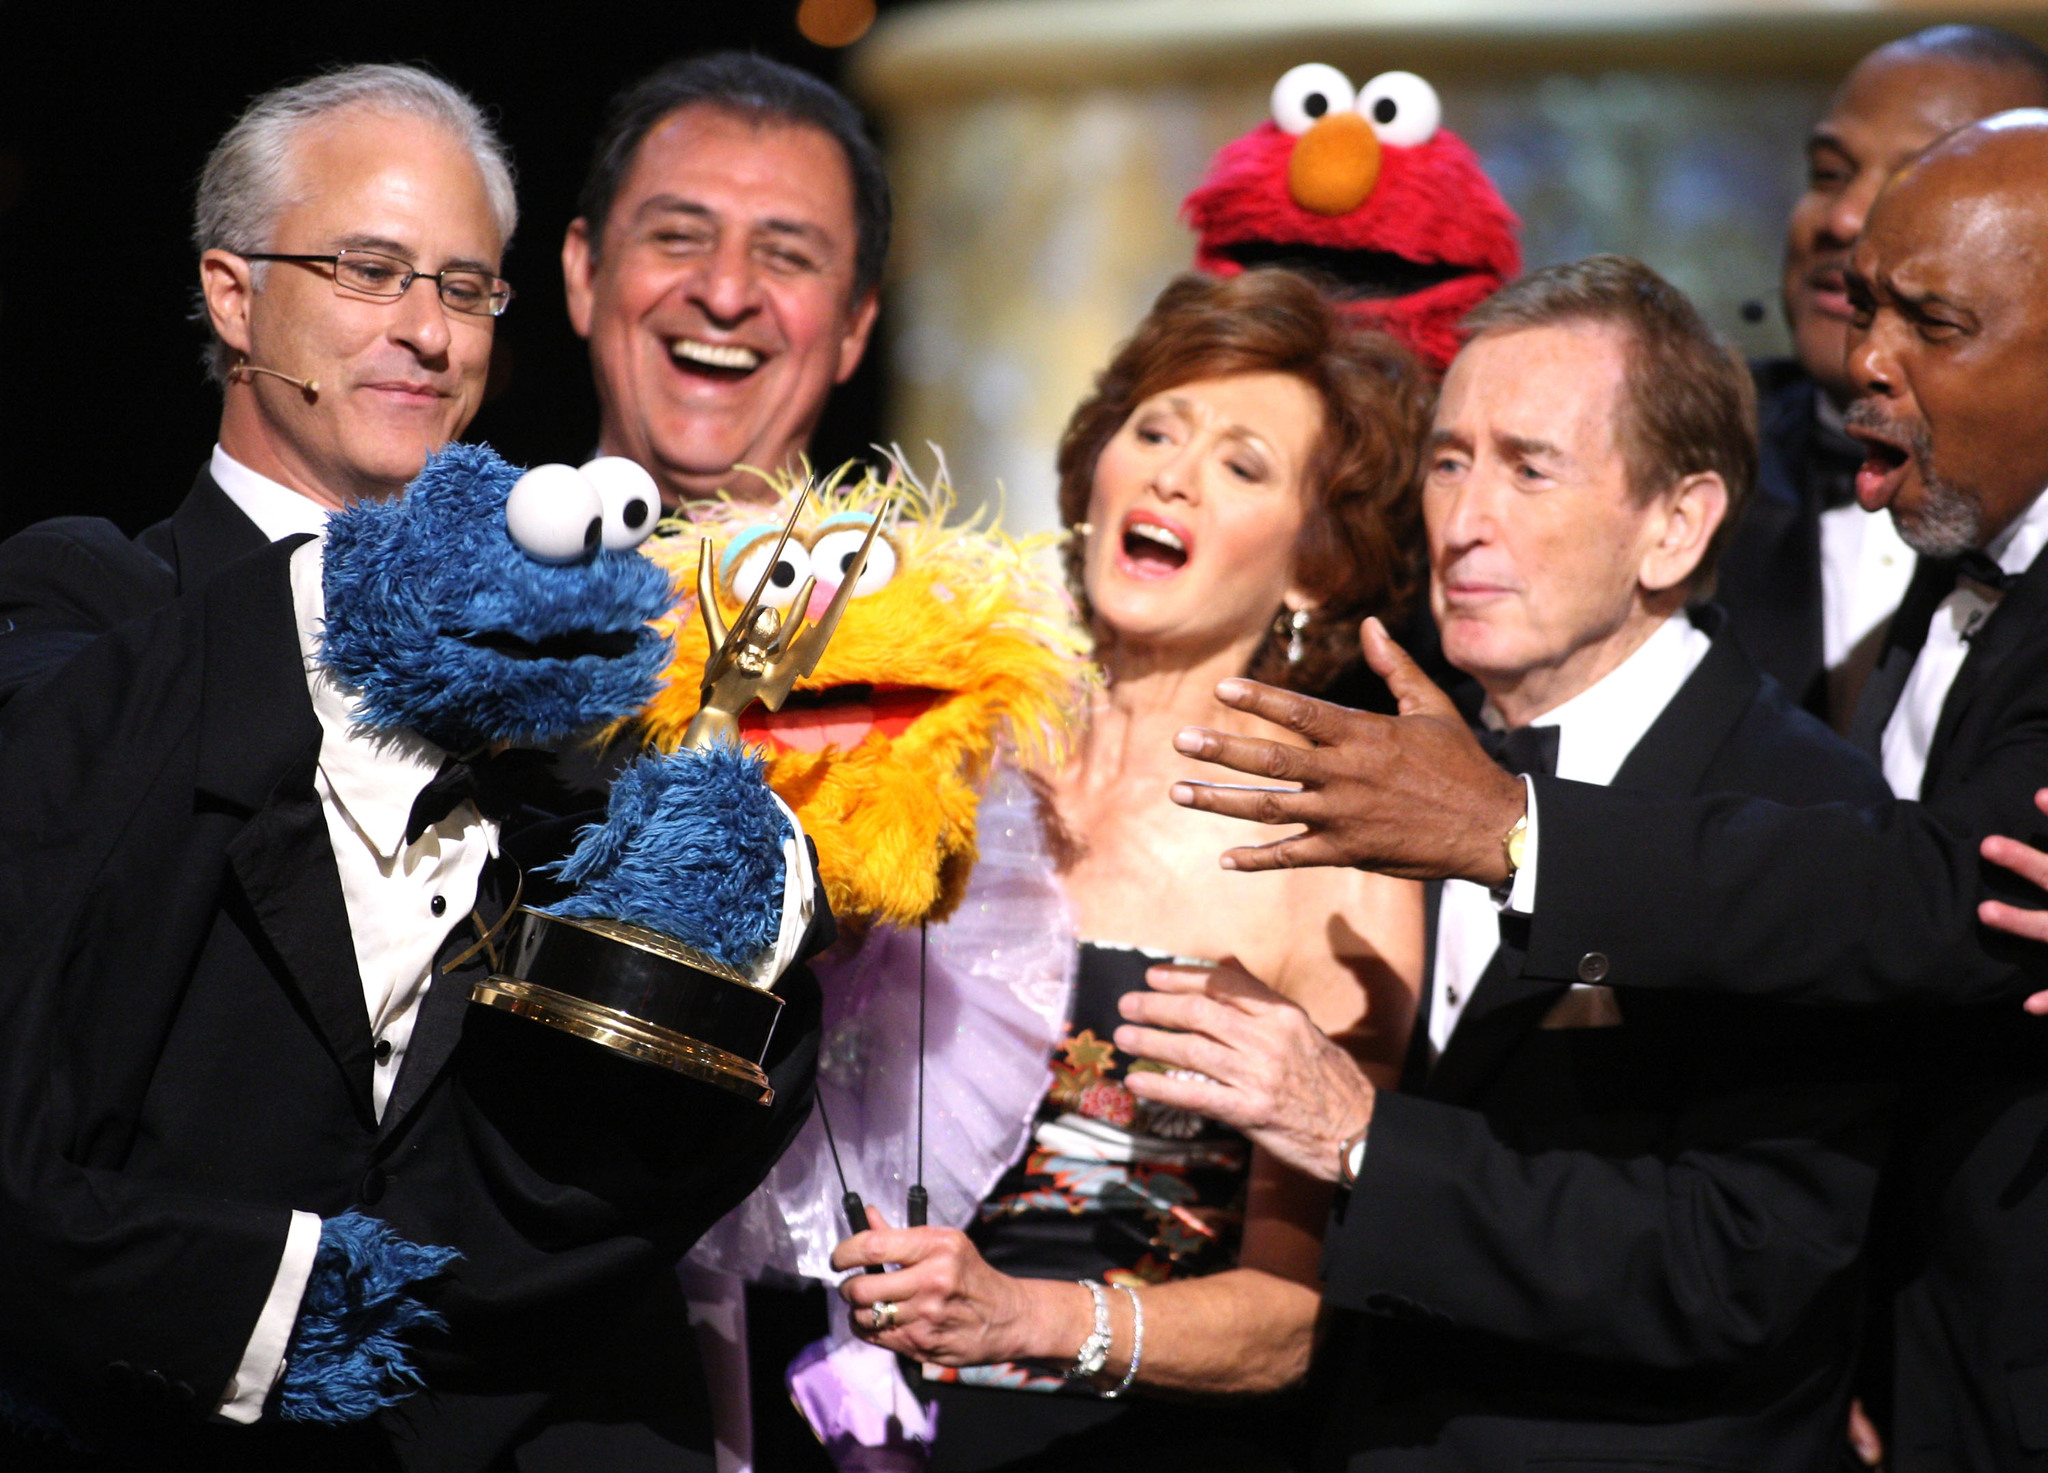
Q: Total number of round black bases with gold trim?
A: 1